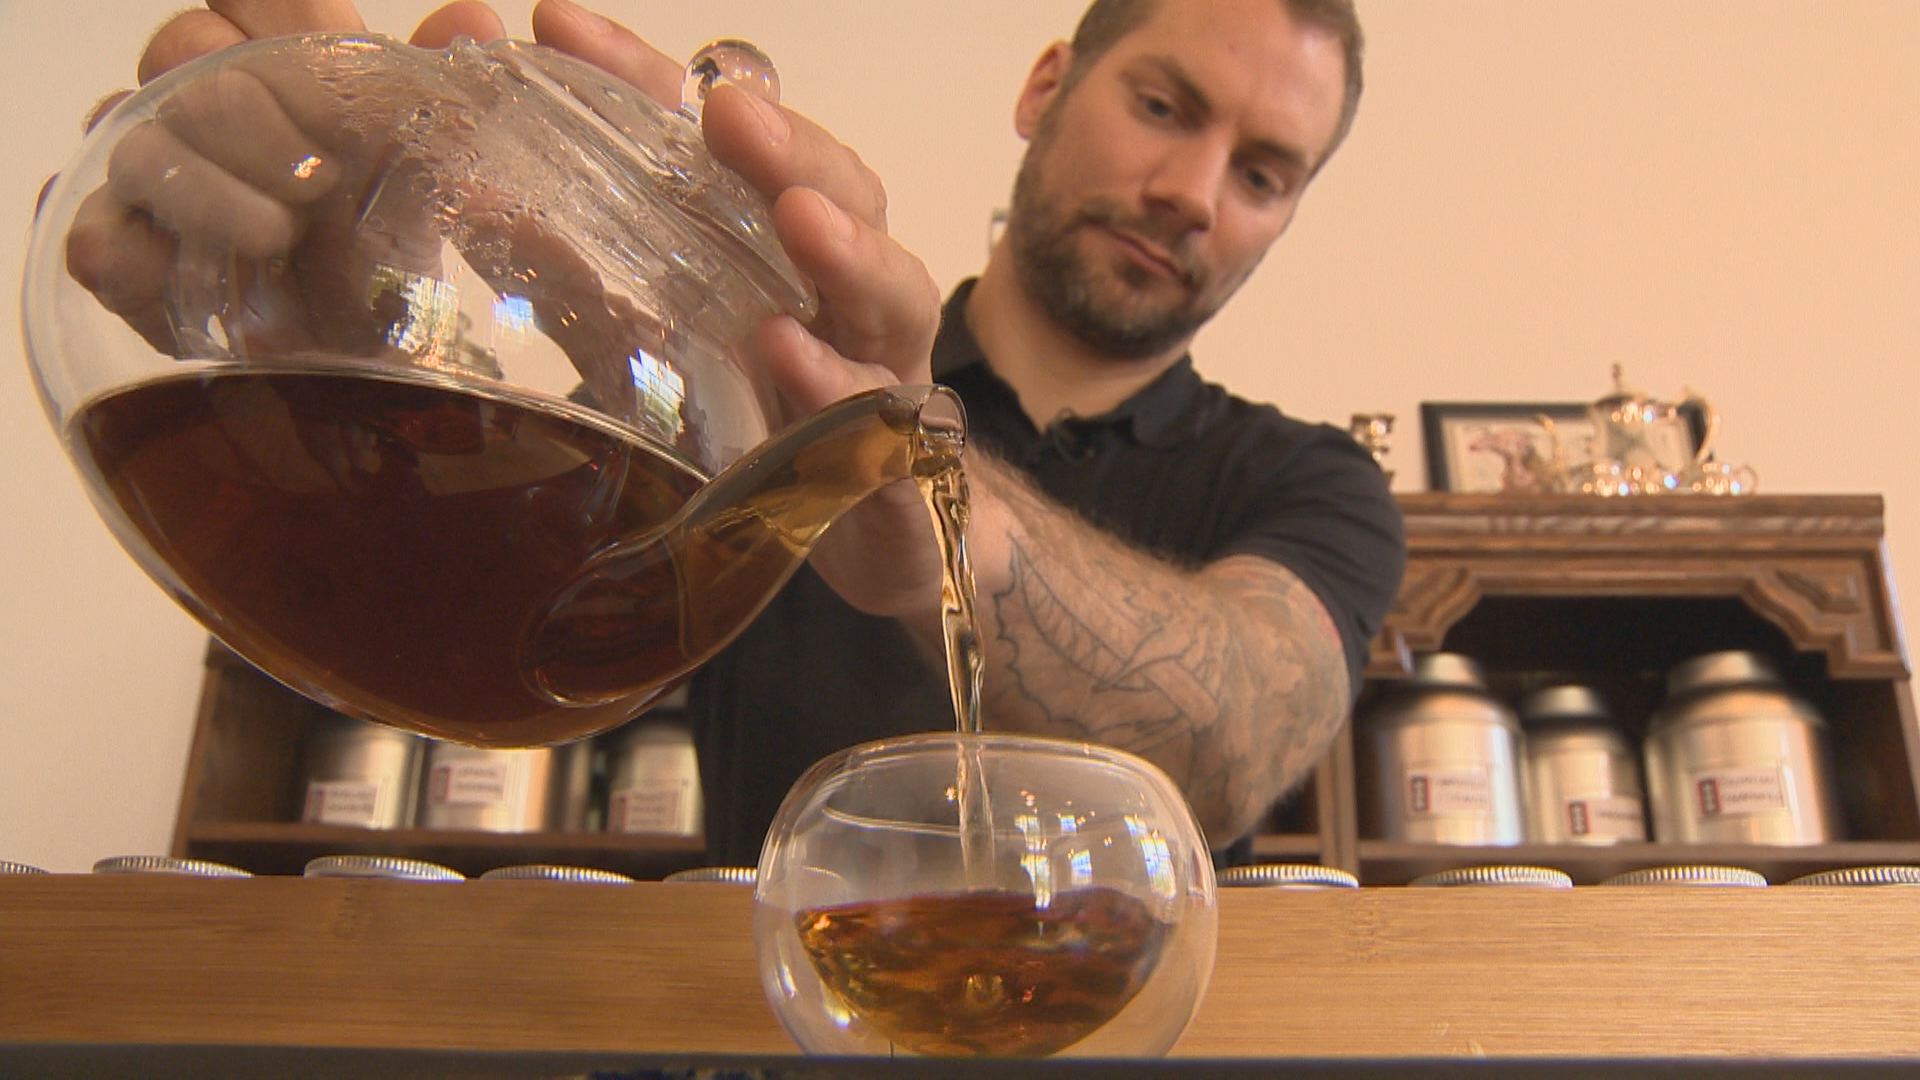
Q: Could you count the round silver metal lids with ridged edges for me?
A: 9